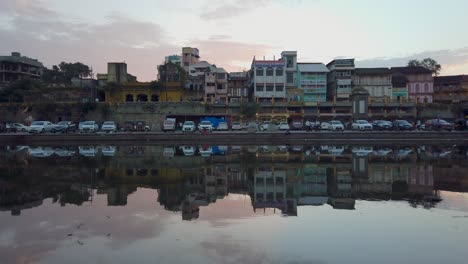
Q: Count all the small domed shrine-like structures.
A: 1